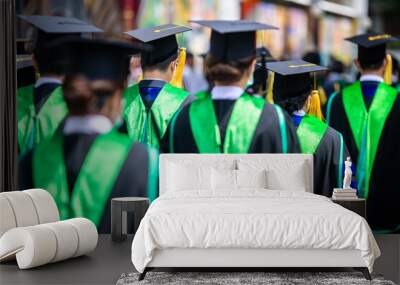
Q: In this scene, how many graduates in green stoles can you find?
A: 6